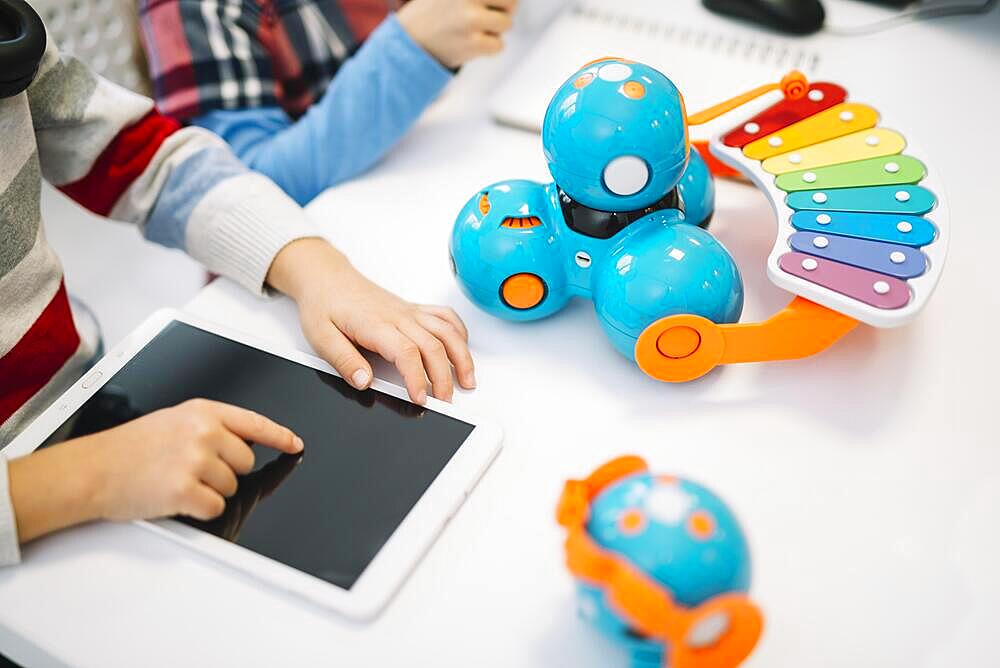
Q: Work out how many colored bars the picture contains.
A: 8